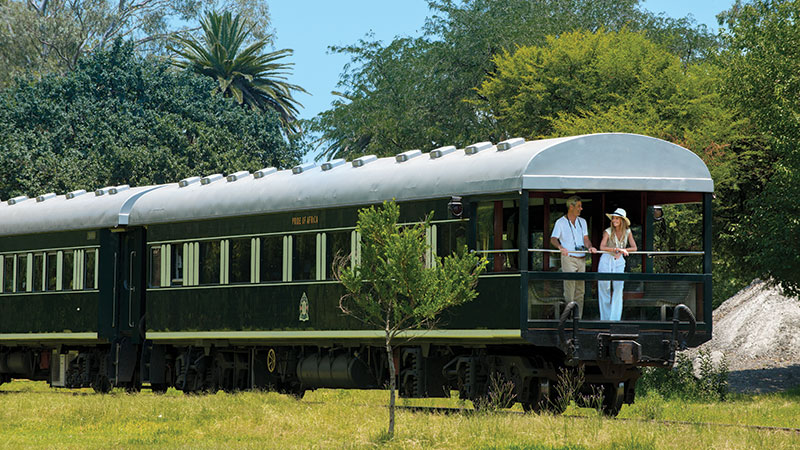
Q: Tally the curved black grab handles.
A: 2